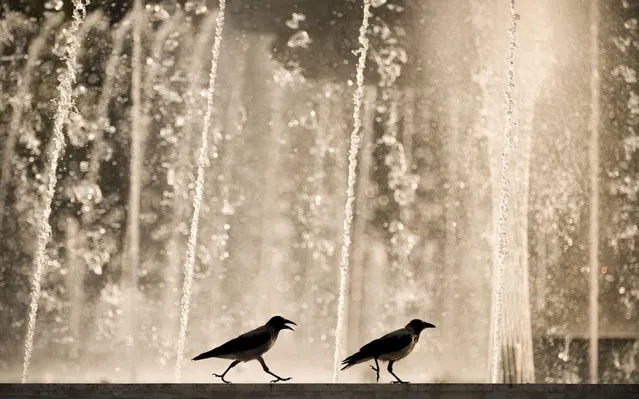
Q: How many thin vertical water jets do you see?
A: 4